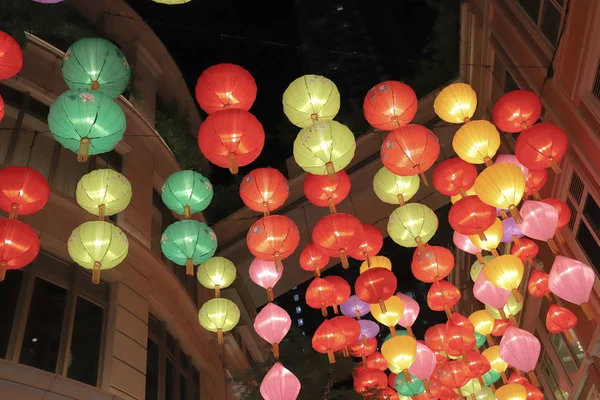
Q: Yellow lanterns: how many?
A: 12